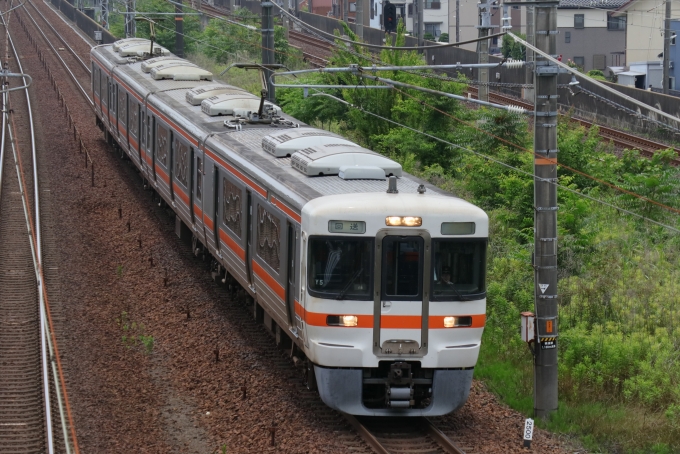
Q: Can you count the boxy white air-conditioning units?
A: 8